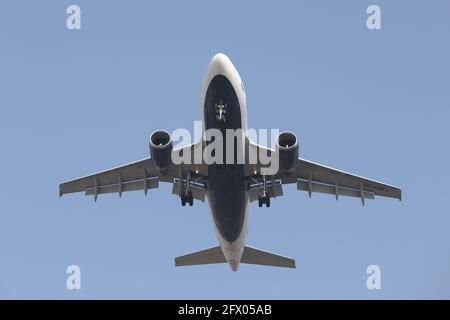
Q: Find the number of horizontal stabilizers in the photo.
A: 2